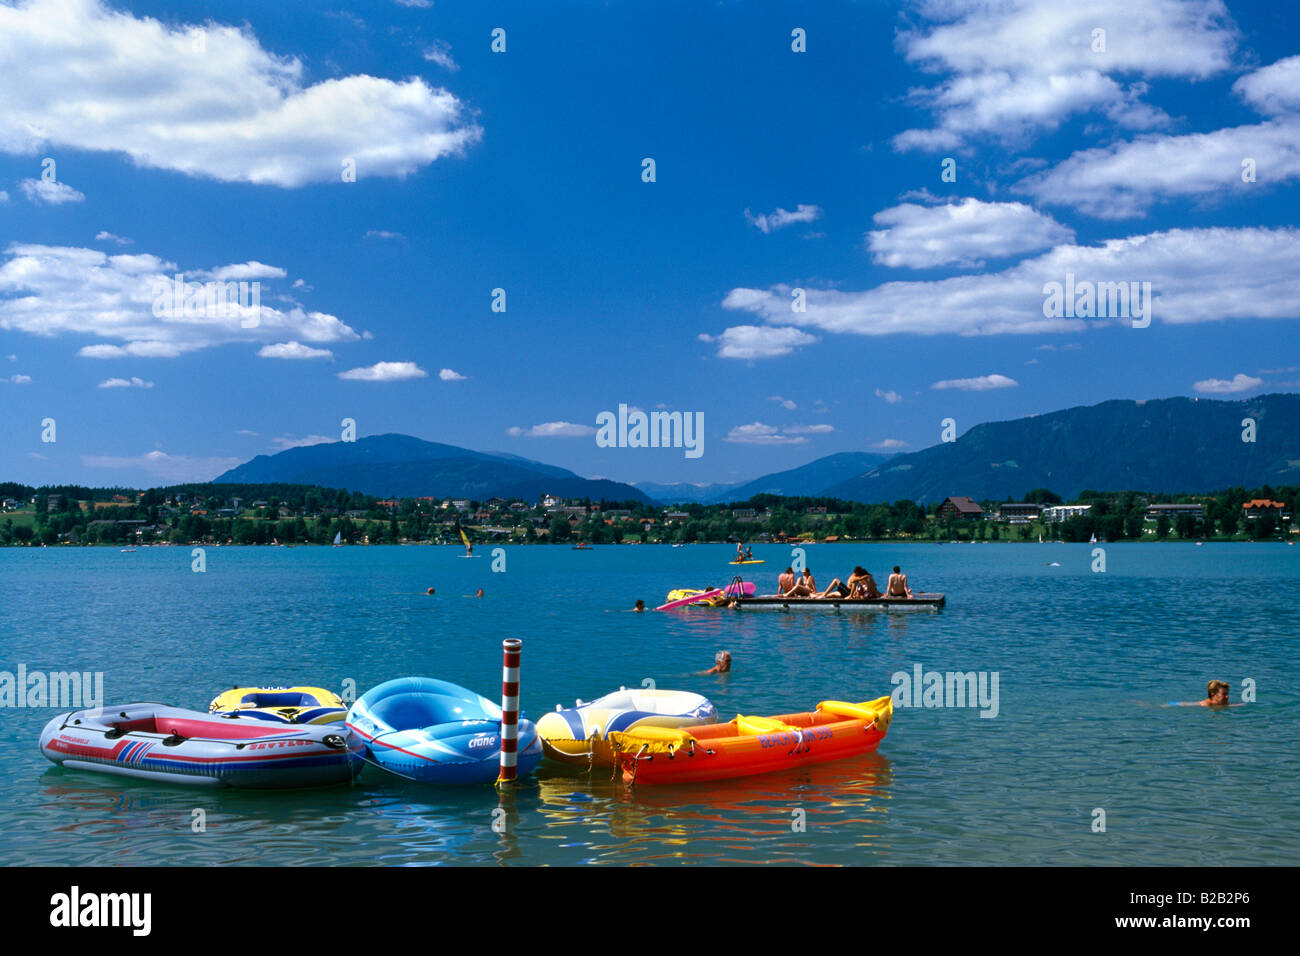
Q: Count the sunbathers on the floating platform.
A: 5